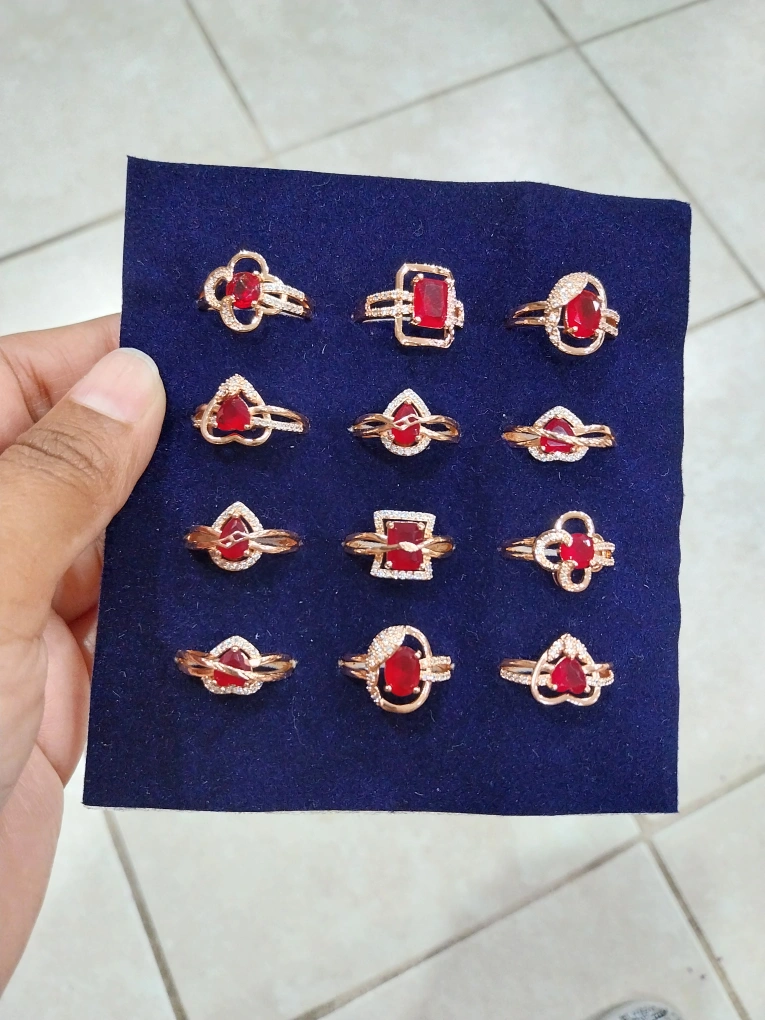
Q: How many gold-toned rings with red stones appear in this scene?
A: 12